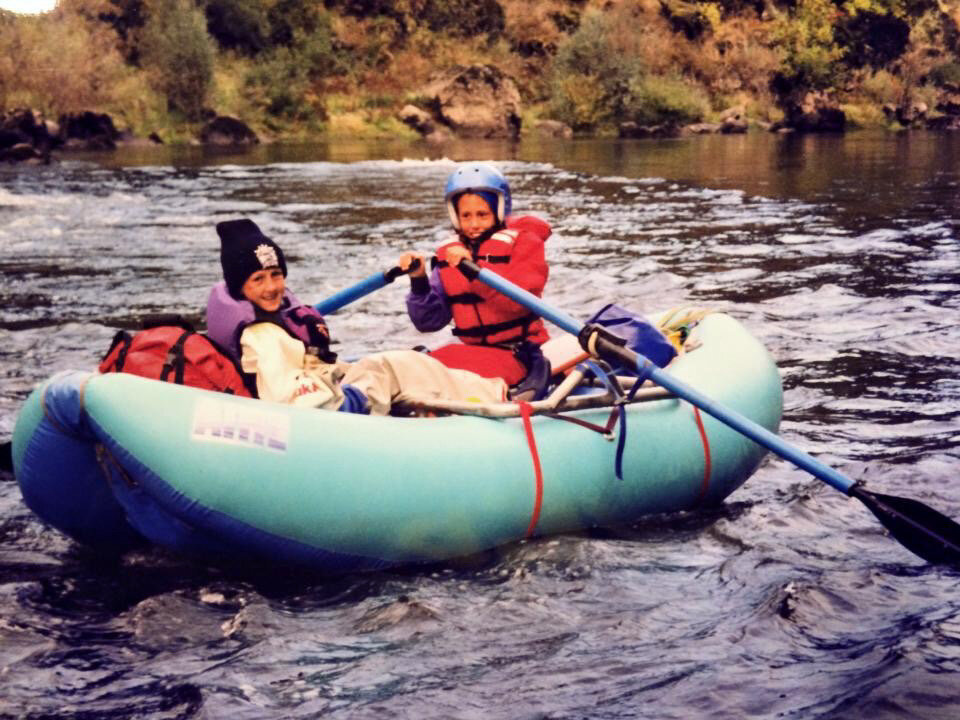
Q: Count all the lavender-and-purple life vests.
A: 1